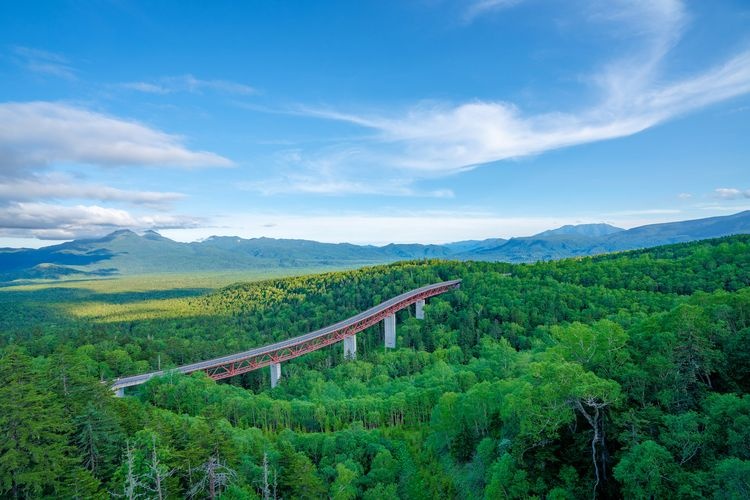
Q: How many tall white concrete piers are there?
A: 4